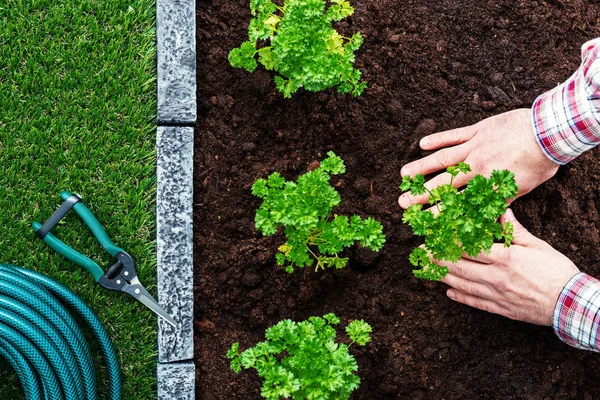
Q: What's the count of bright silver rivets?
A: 3